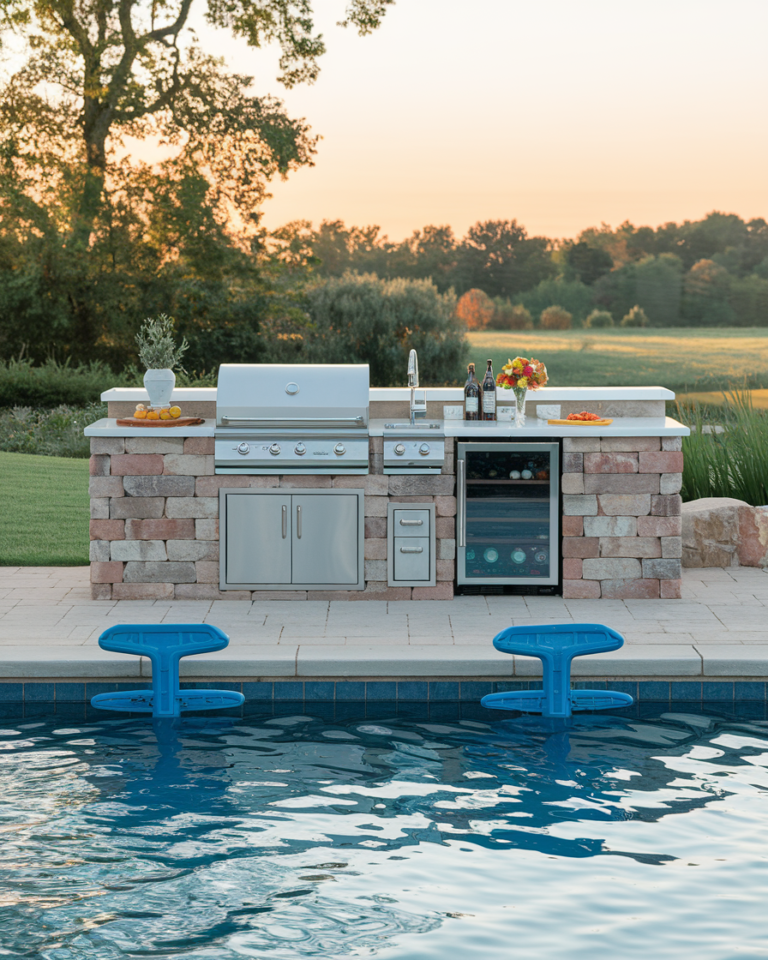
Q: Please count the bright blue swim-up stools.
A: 2